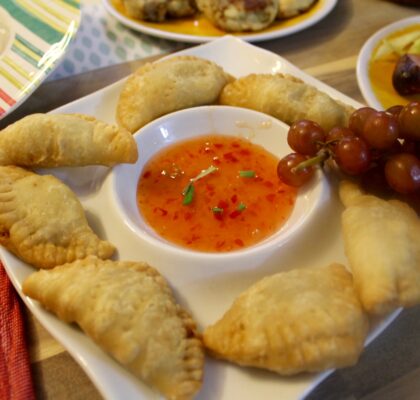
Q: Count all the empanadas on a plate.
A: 7